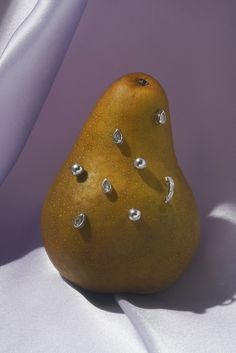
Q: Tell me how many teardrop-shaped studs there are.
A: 4